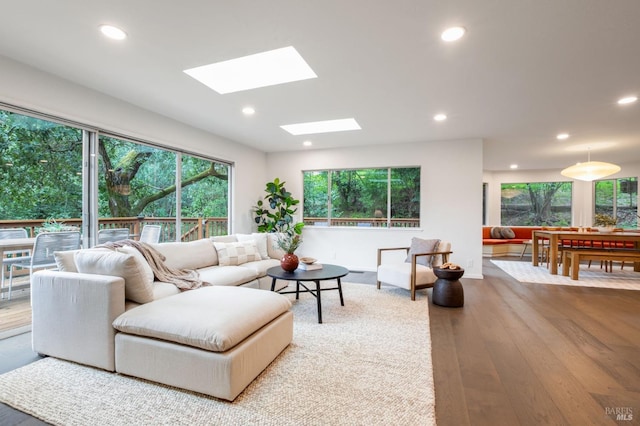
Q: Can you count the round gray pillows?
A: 2